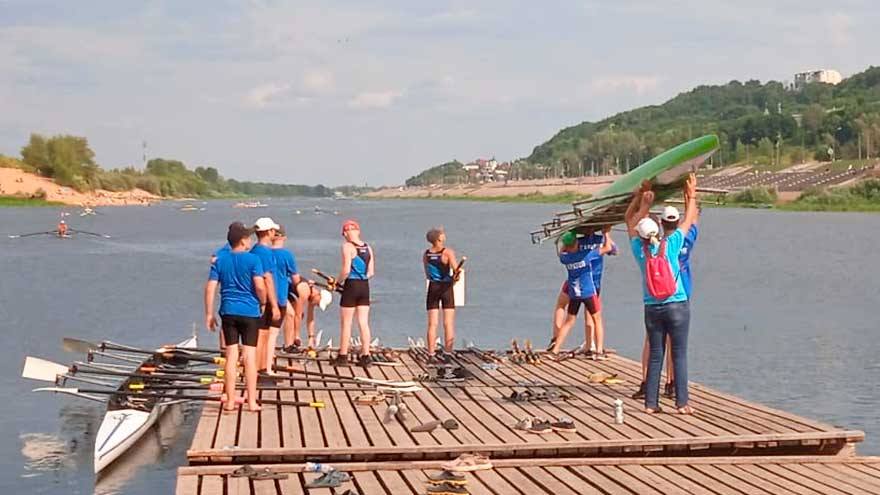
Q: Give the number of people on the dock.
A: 11